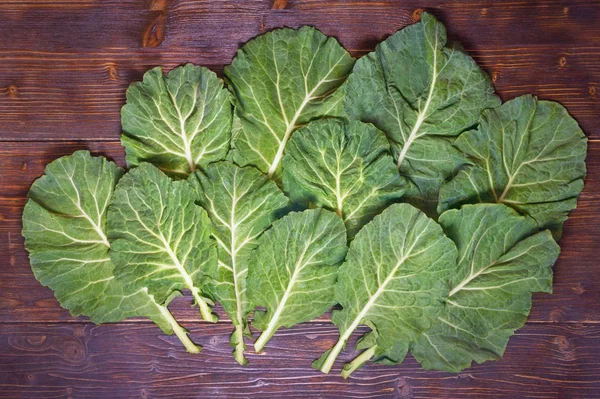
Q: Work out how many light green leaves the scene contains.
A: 11